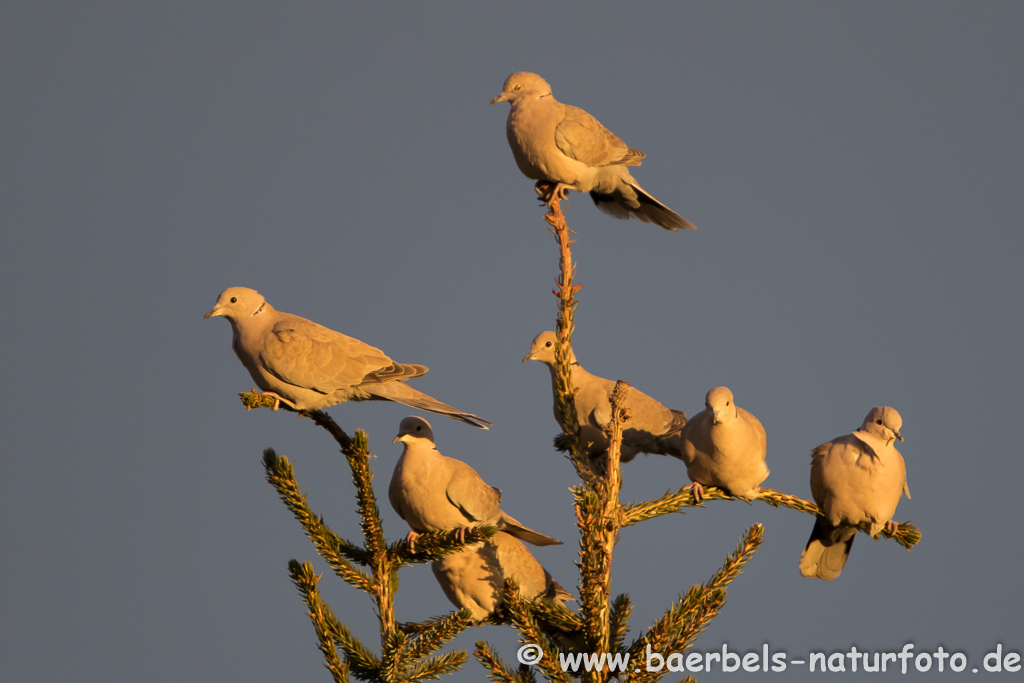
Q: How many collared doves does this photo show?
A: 7